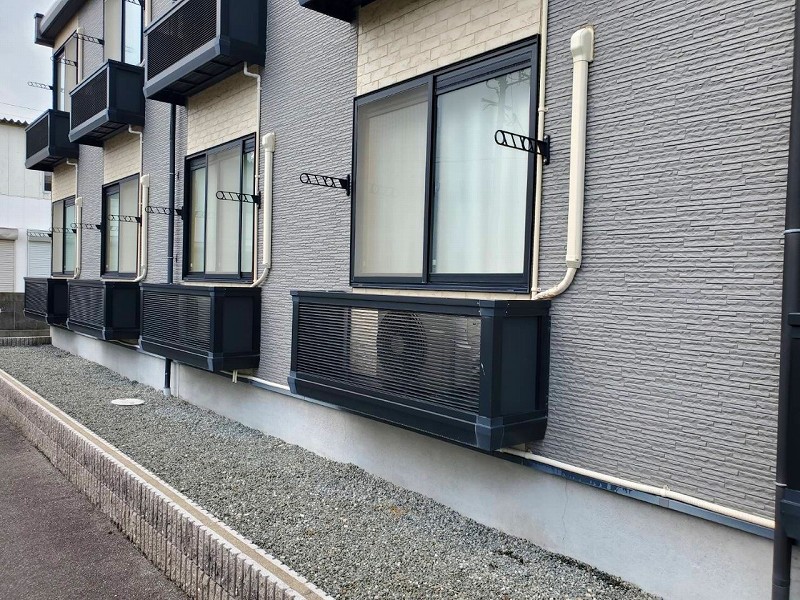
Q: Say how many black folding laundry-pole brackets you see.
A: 12